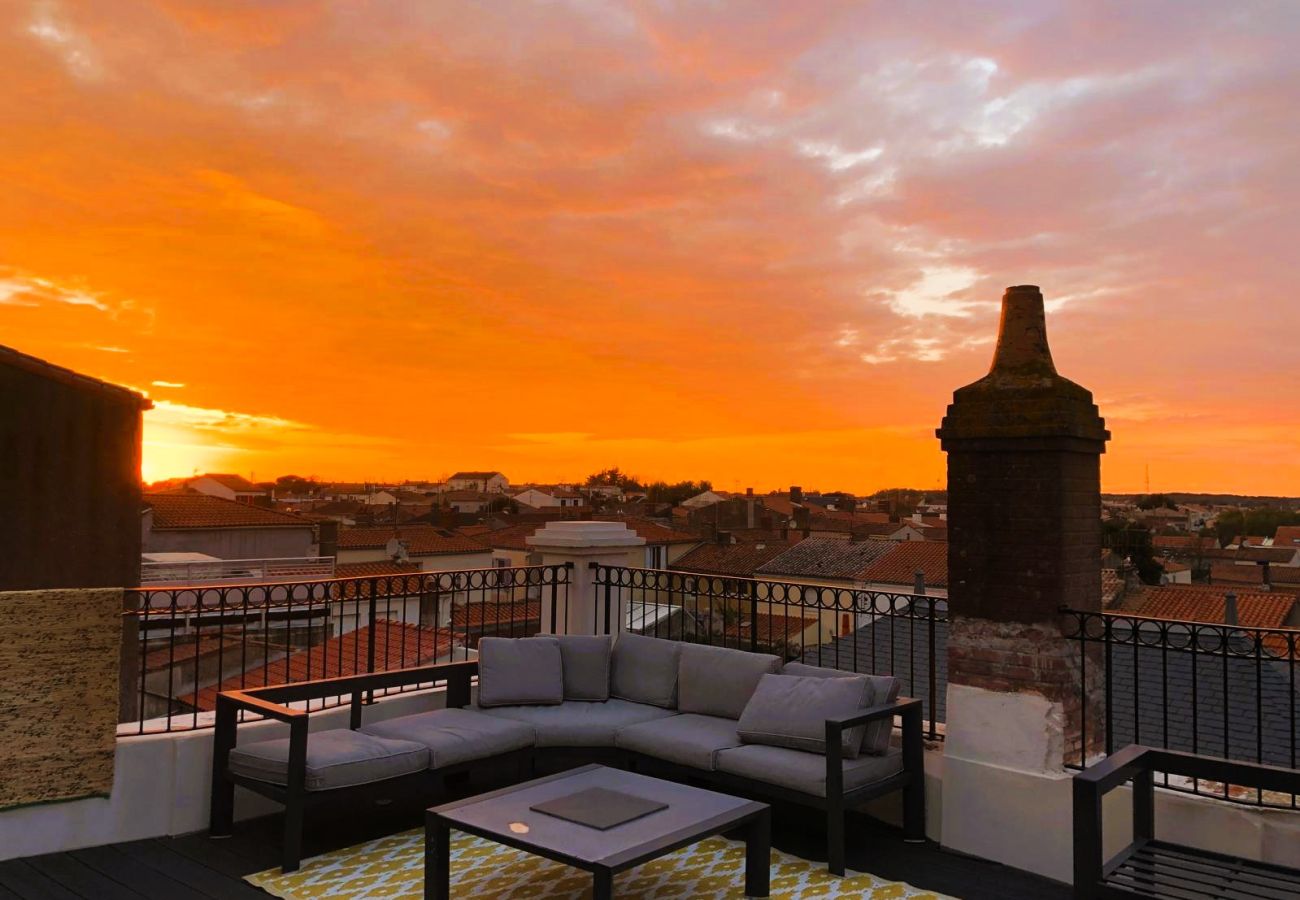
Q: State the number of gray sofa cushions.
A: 11